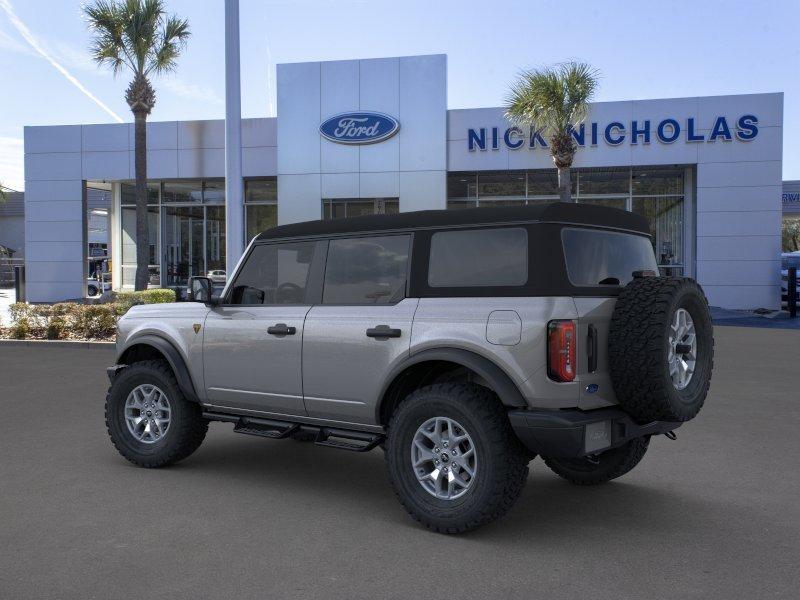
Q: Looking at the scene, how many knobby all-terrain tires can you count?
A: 4